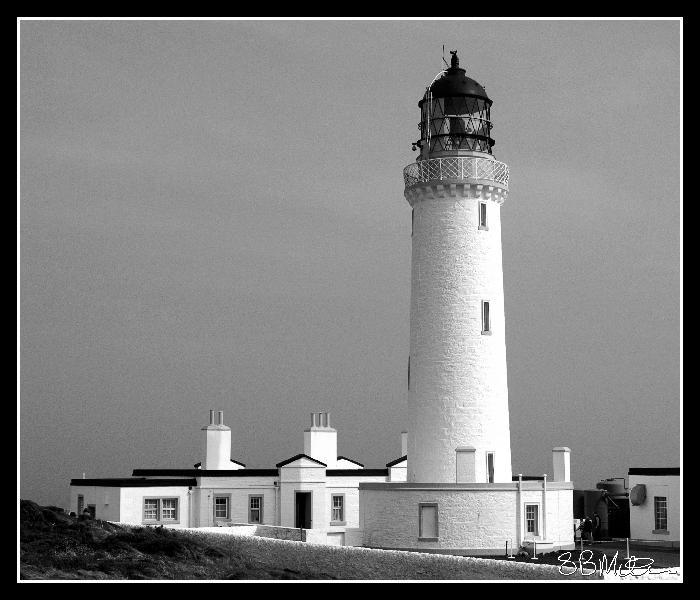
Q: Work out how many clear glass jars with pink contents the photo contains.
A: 0